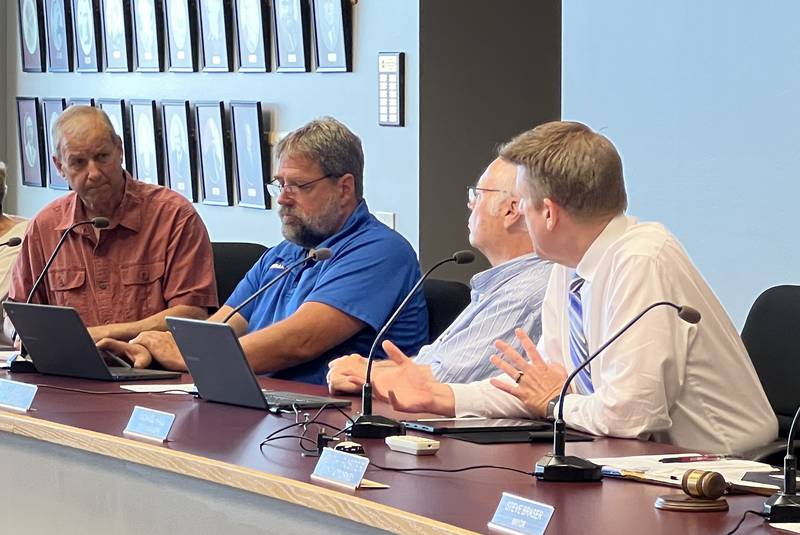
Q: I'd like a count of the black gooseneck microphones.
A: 6